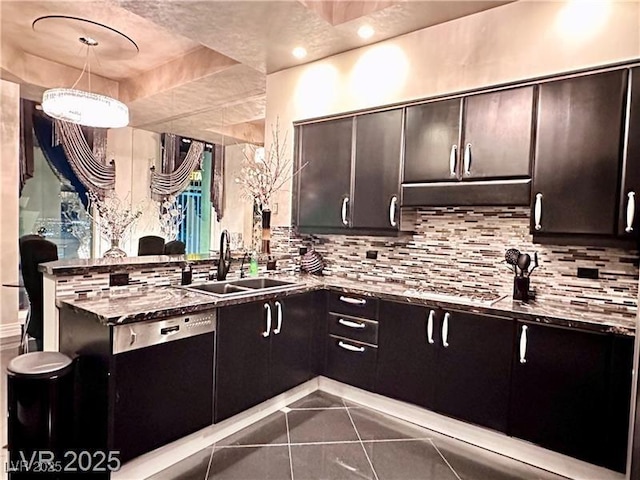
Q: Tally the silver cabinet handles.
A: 14